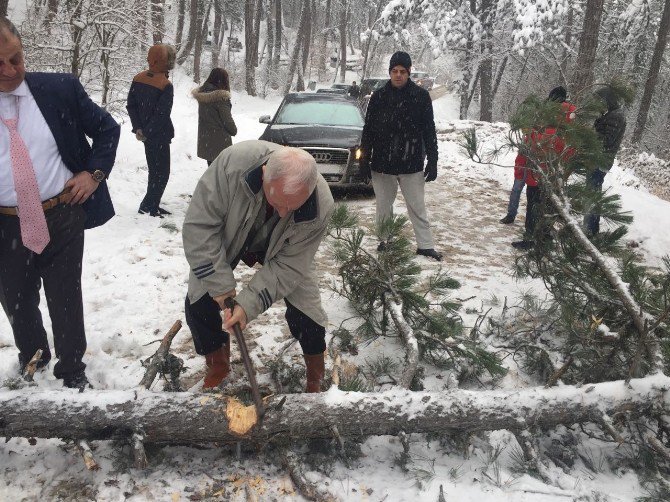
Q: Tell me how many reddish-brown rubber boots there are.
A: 2